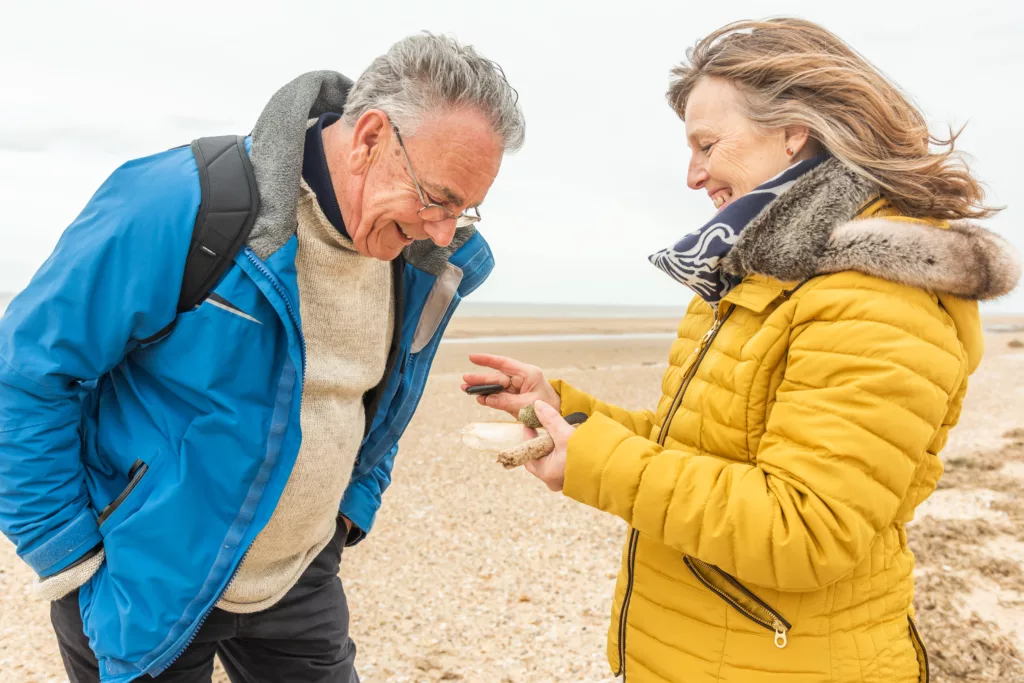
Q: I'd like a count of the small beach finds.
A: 5